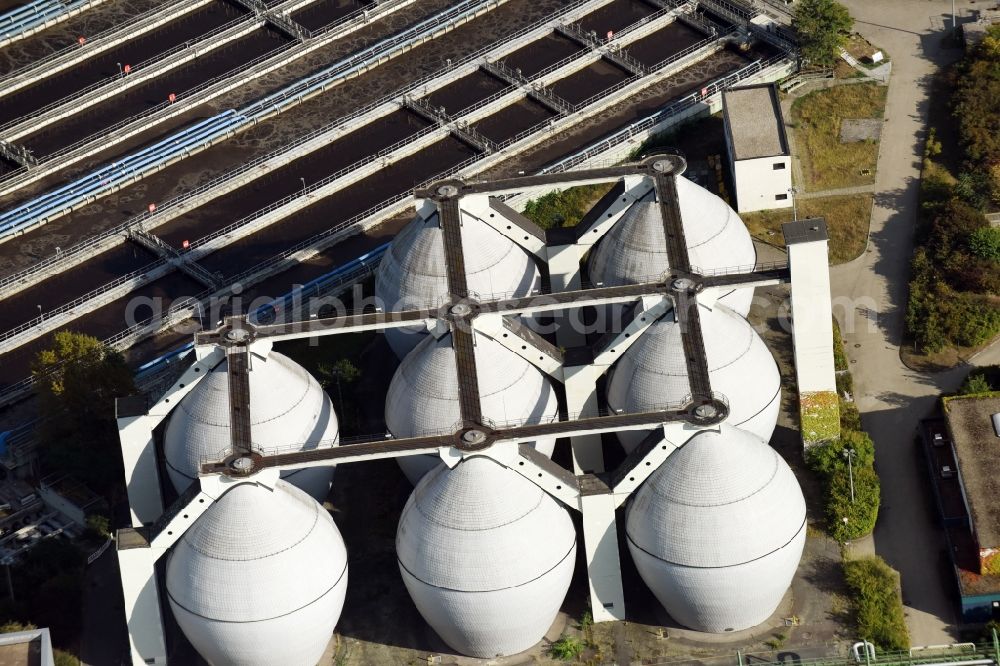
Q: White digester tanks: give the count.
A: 8